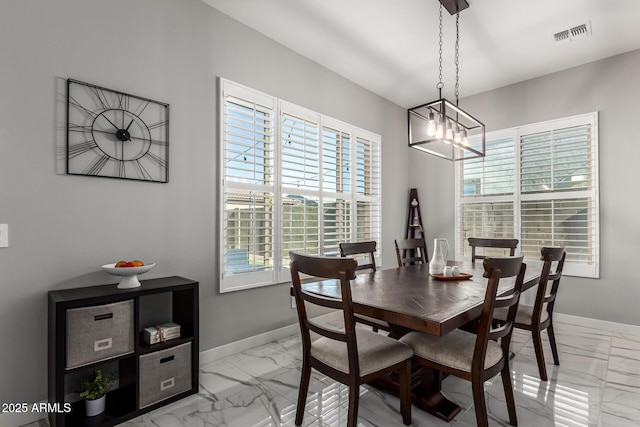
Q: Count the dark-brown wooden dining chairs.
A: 6